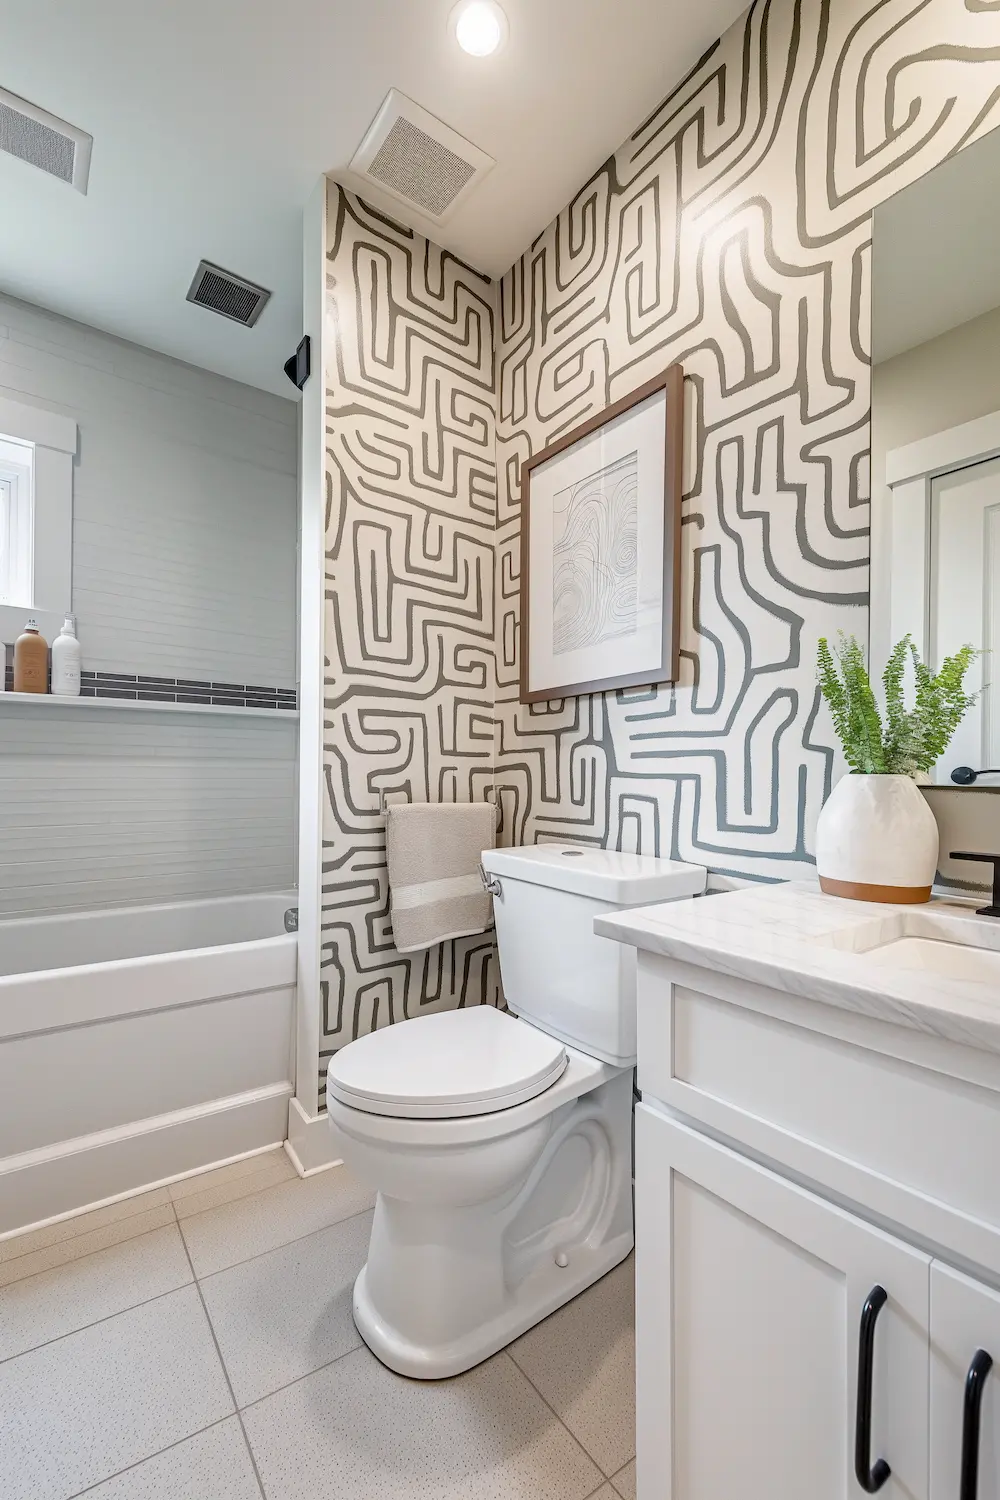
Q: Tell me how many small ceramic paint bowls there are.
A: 0